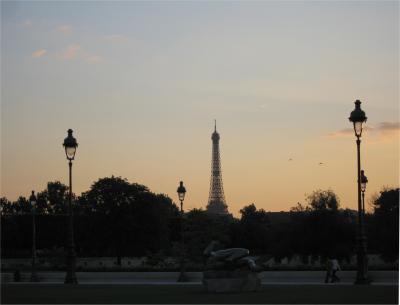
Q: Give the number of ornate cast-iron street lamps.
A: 5